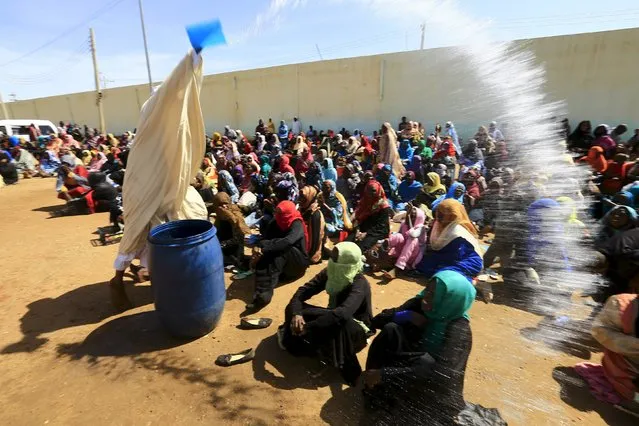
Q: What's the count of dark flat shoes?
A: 2